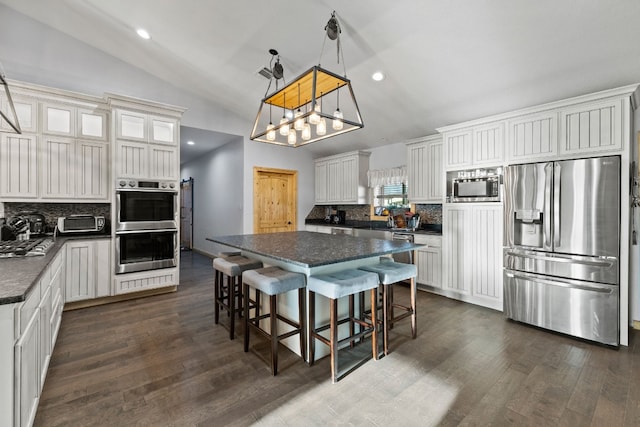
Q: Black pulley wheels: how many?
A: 2